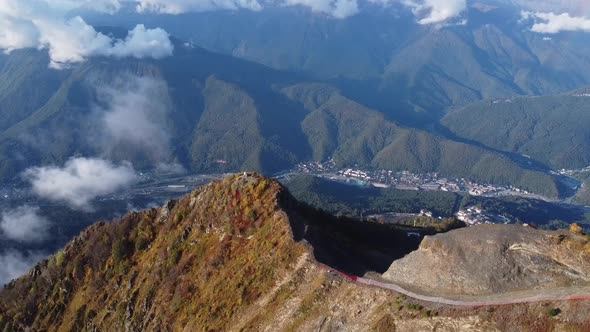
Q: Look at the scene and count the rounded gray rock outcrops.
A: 1